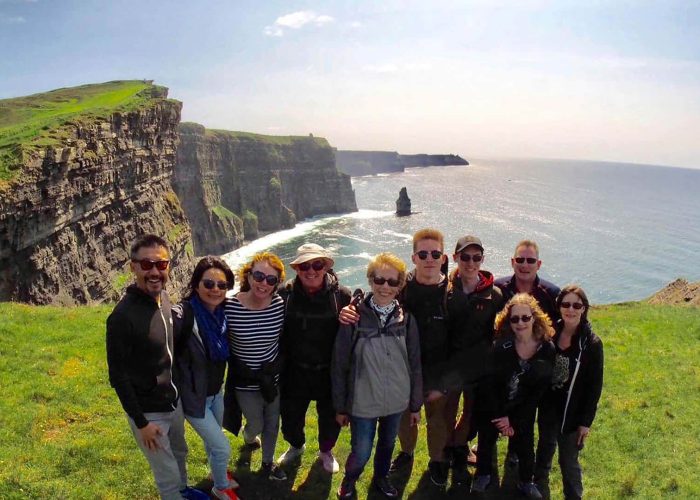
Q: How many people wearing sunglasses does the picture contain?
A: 10